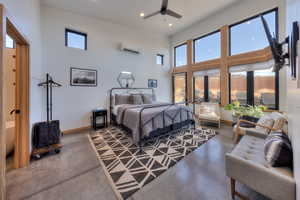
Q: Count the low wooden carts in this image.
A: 1